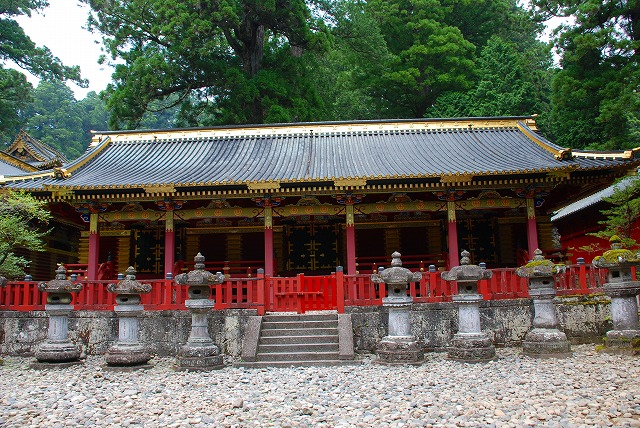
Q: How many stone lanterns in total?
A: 7